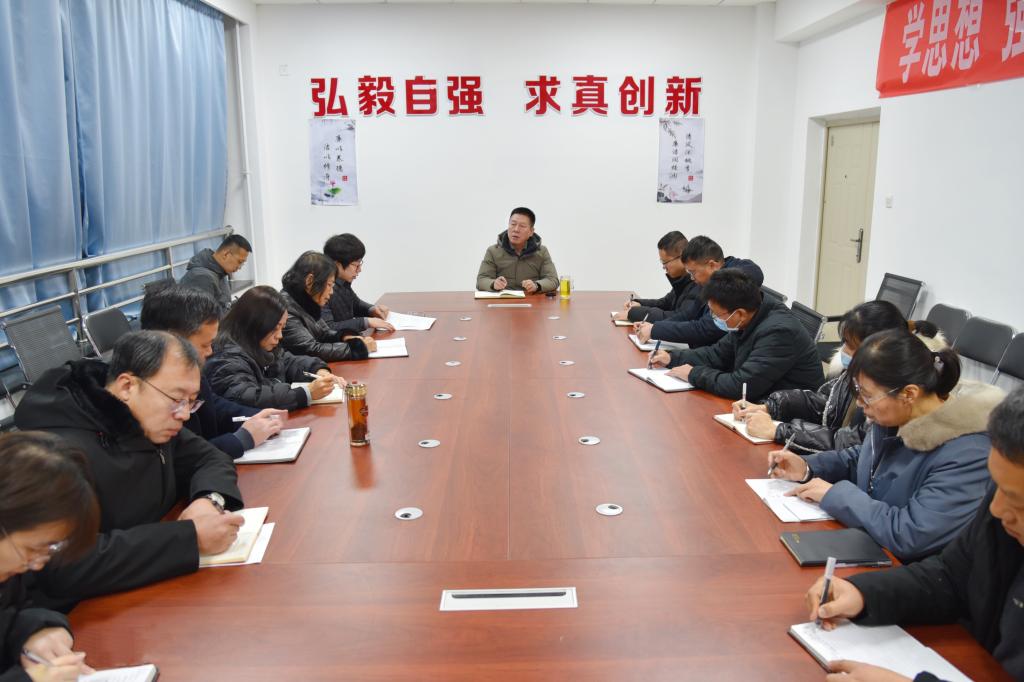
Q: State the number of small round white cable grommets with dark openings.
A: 12